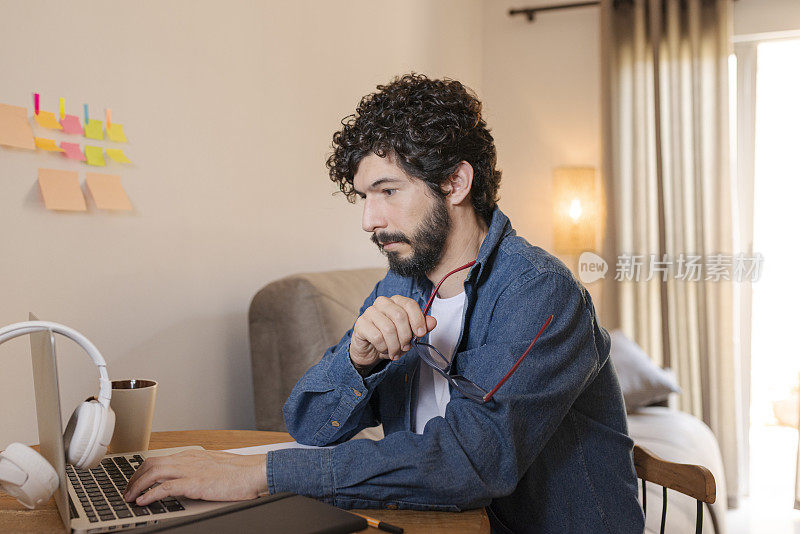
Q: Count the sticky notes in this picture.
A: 11